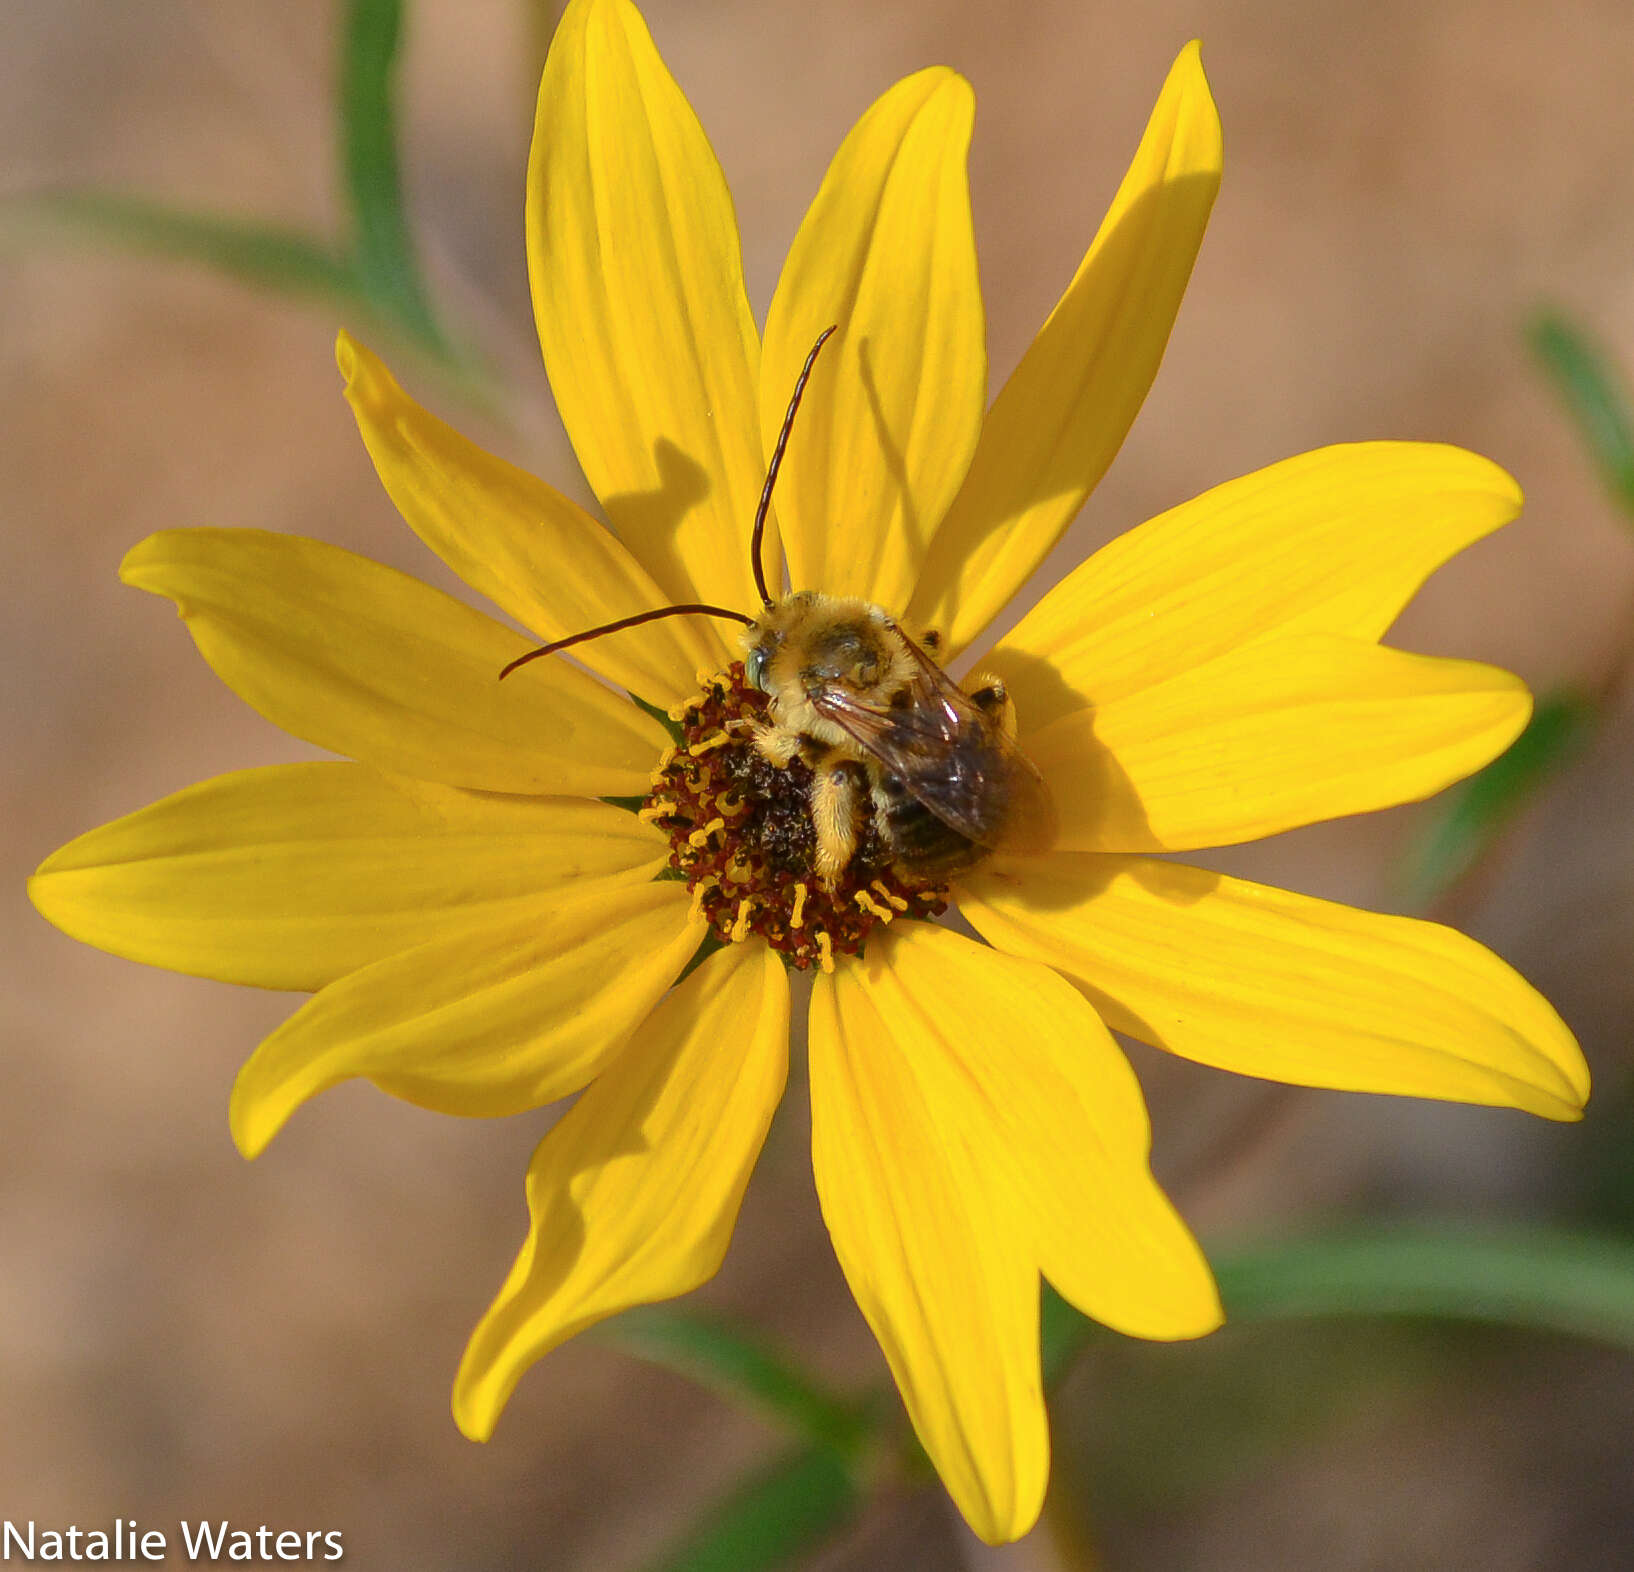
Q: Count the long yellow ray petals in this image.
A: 13